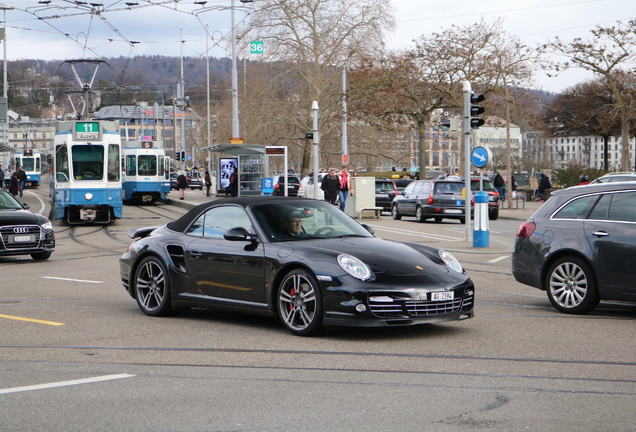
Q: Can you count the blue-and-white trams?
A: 3